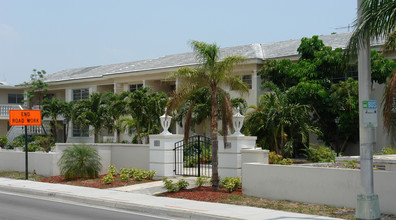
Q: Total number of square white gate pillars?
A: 2